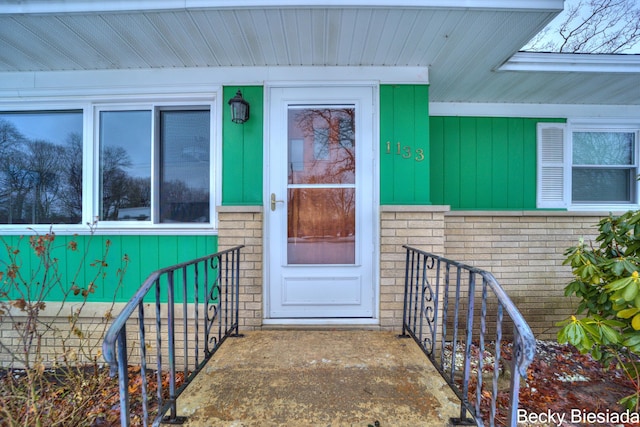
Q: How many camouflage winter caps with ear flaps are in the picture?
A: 0